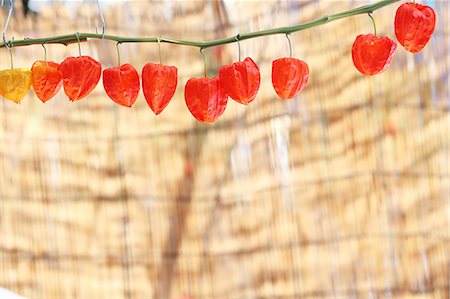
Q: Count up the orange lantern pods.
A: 9